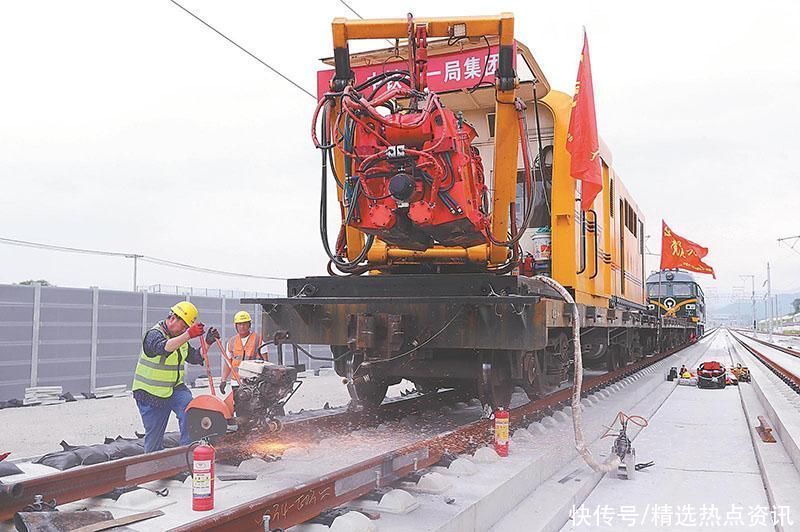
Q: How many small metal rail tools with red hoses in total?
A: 1